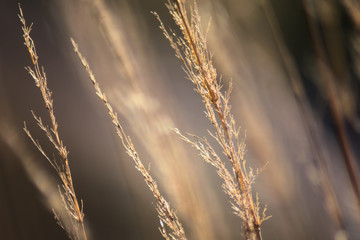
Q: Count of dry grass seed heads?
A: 3